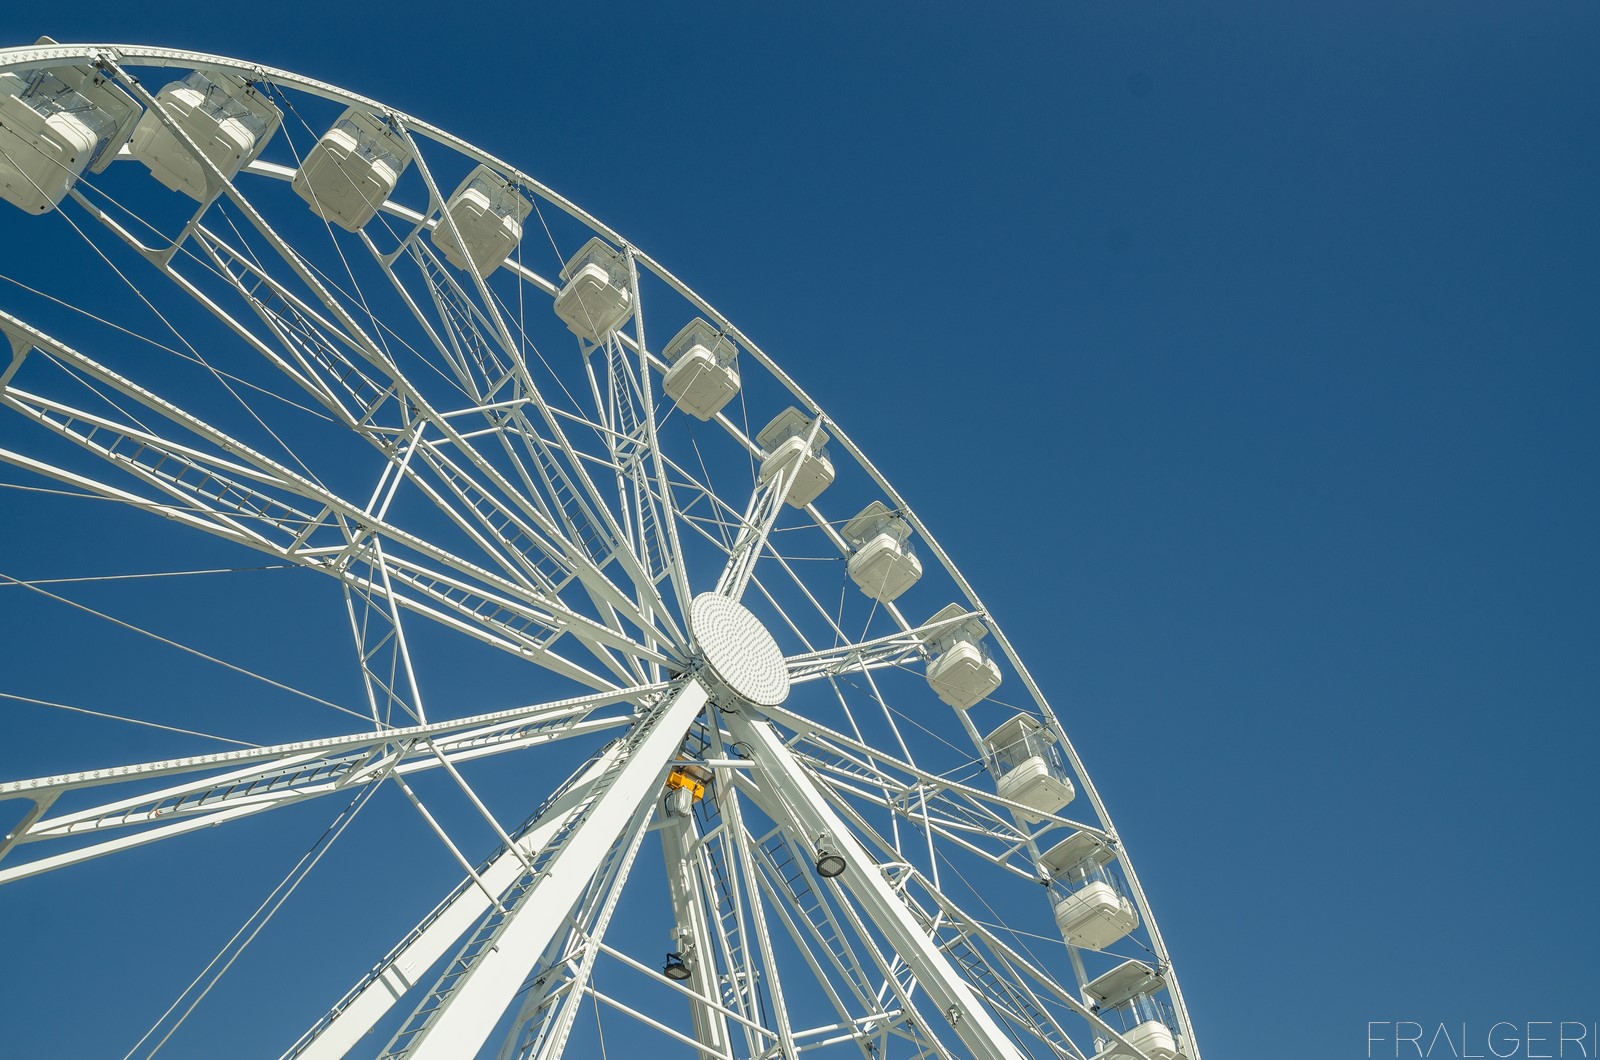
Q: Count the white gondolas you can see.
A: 12